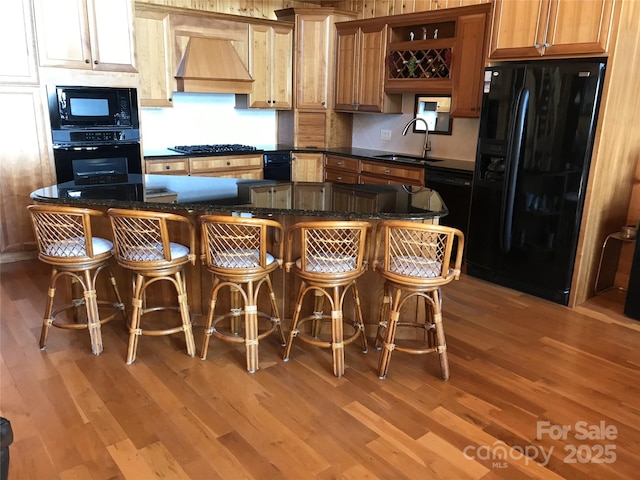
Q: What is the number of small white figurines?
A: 3